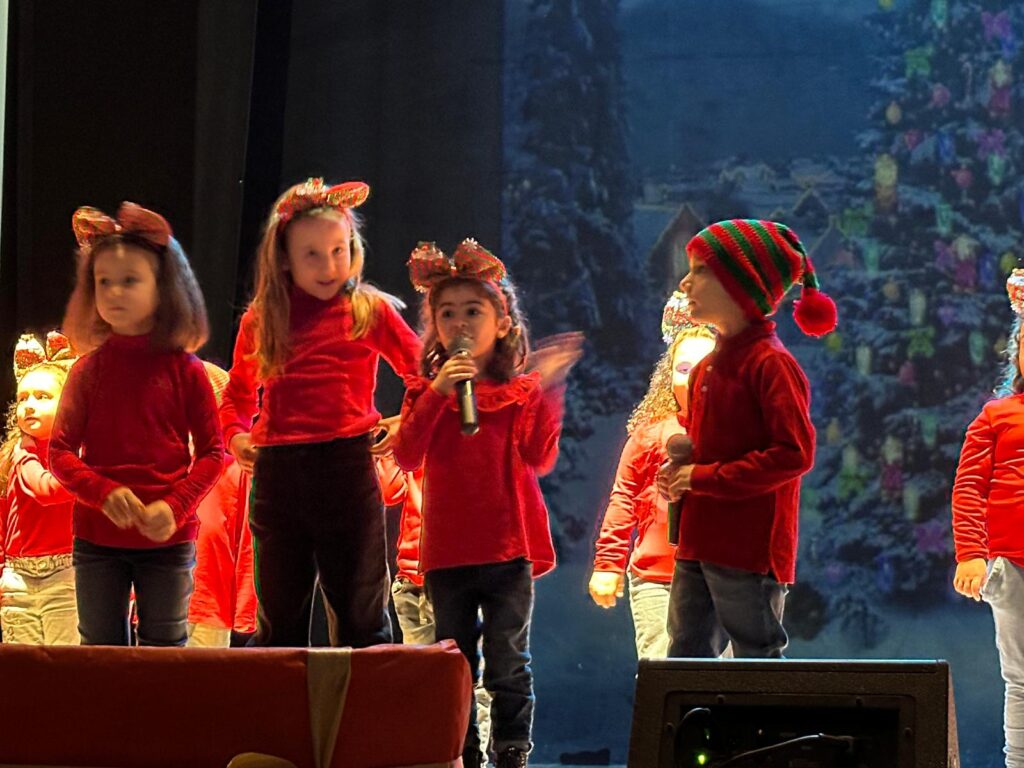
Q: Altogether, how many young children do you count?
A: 9